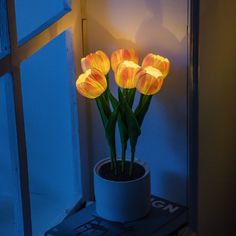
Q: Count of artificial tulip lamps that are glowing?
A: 6